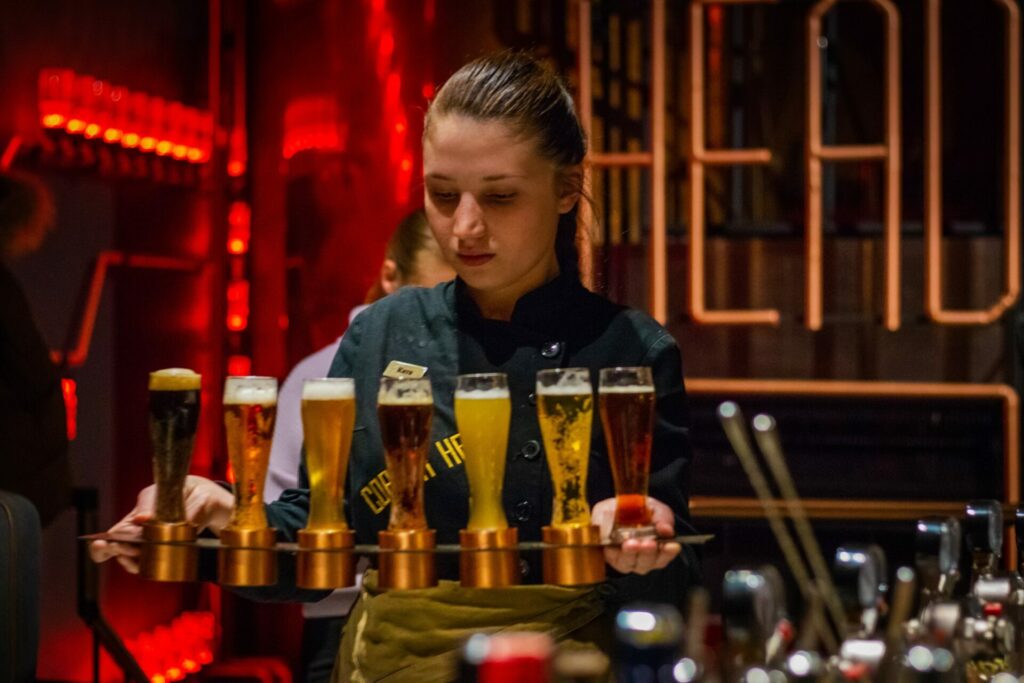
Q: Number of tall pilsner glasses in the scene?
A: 7